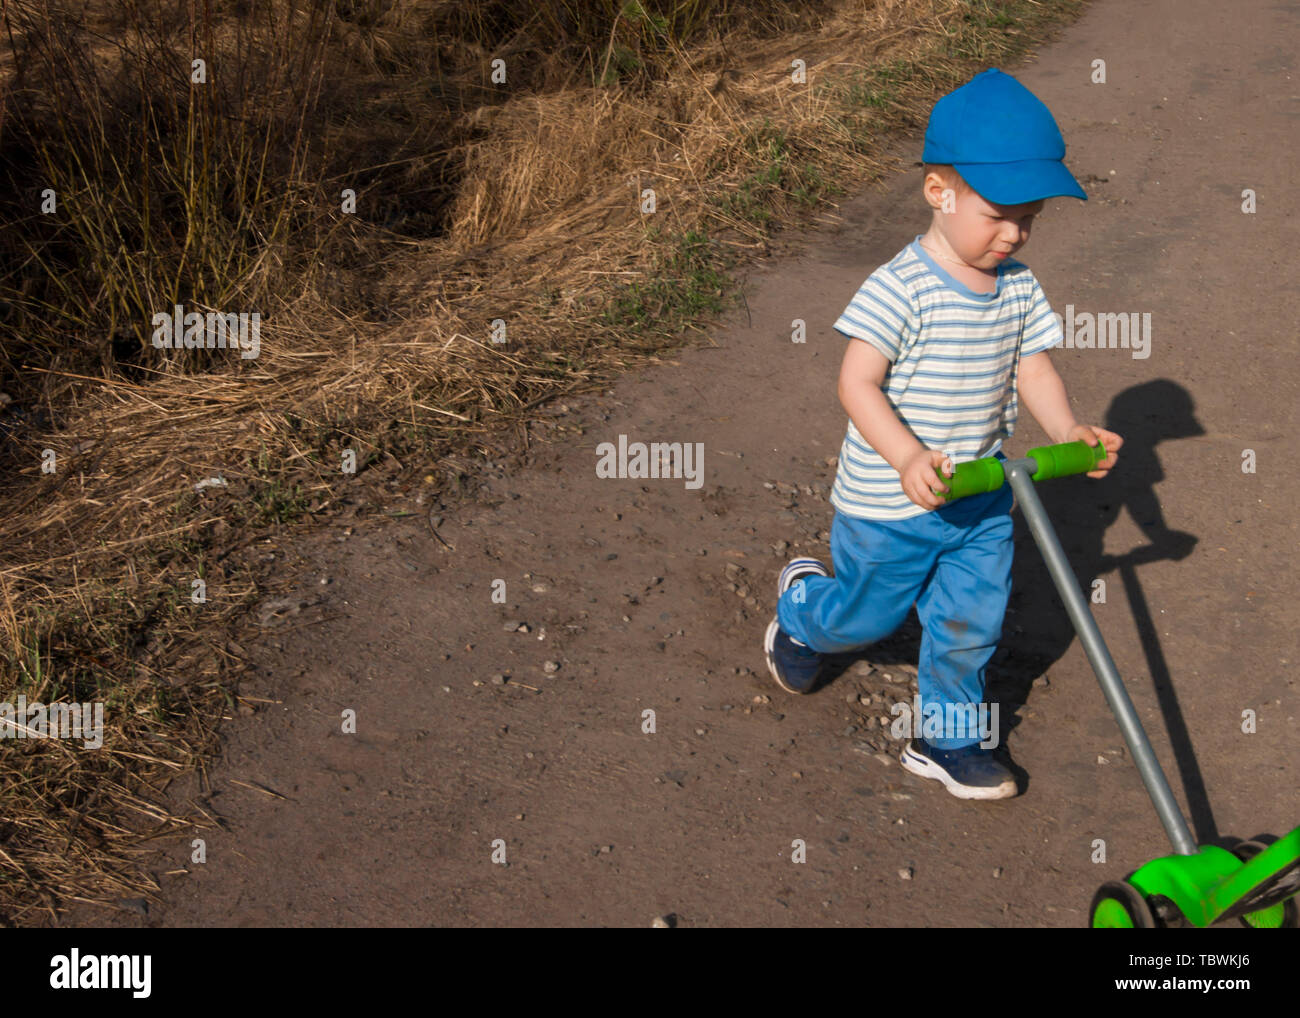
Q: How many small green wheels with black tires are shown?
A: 2